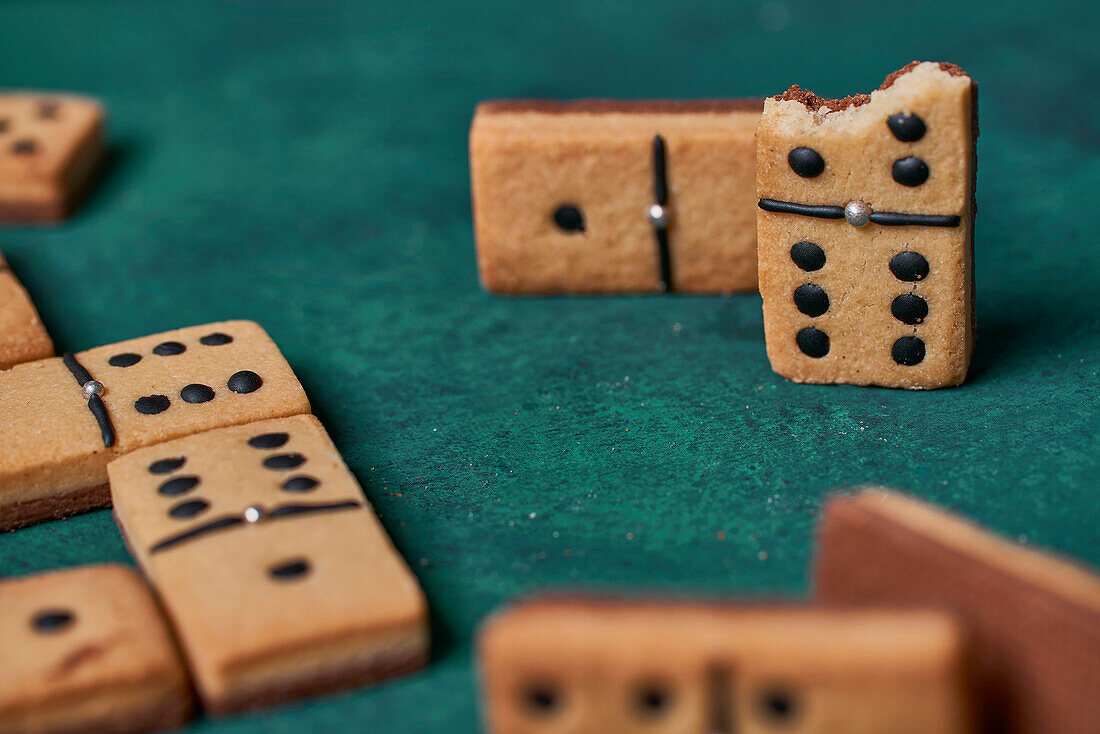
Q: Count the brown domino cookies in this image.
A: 9